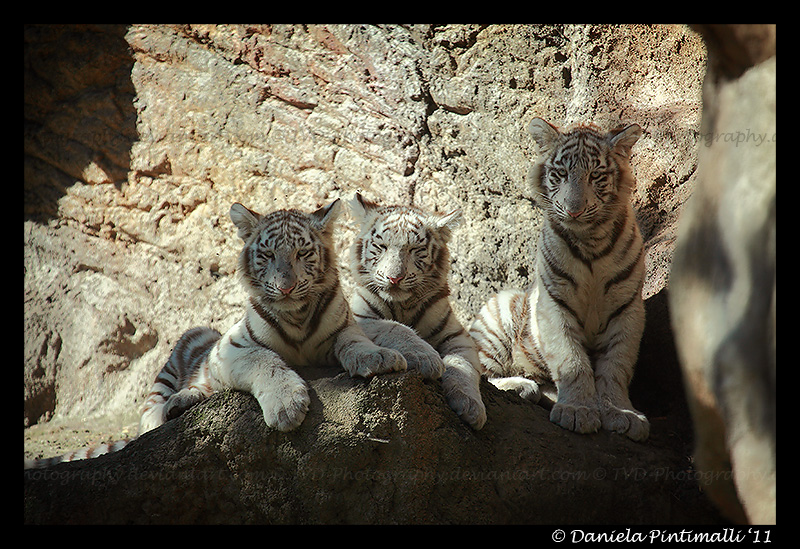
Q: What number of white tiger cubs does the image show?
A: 3